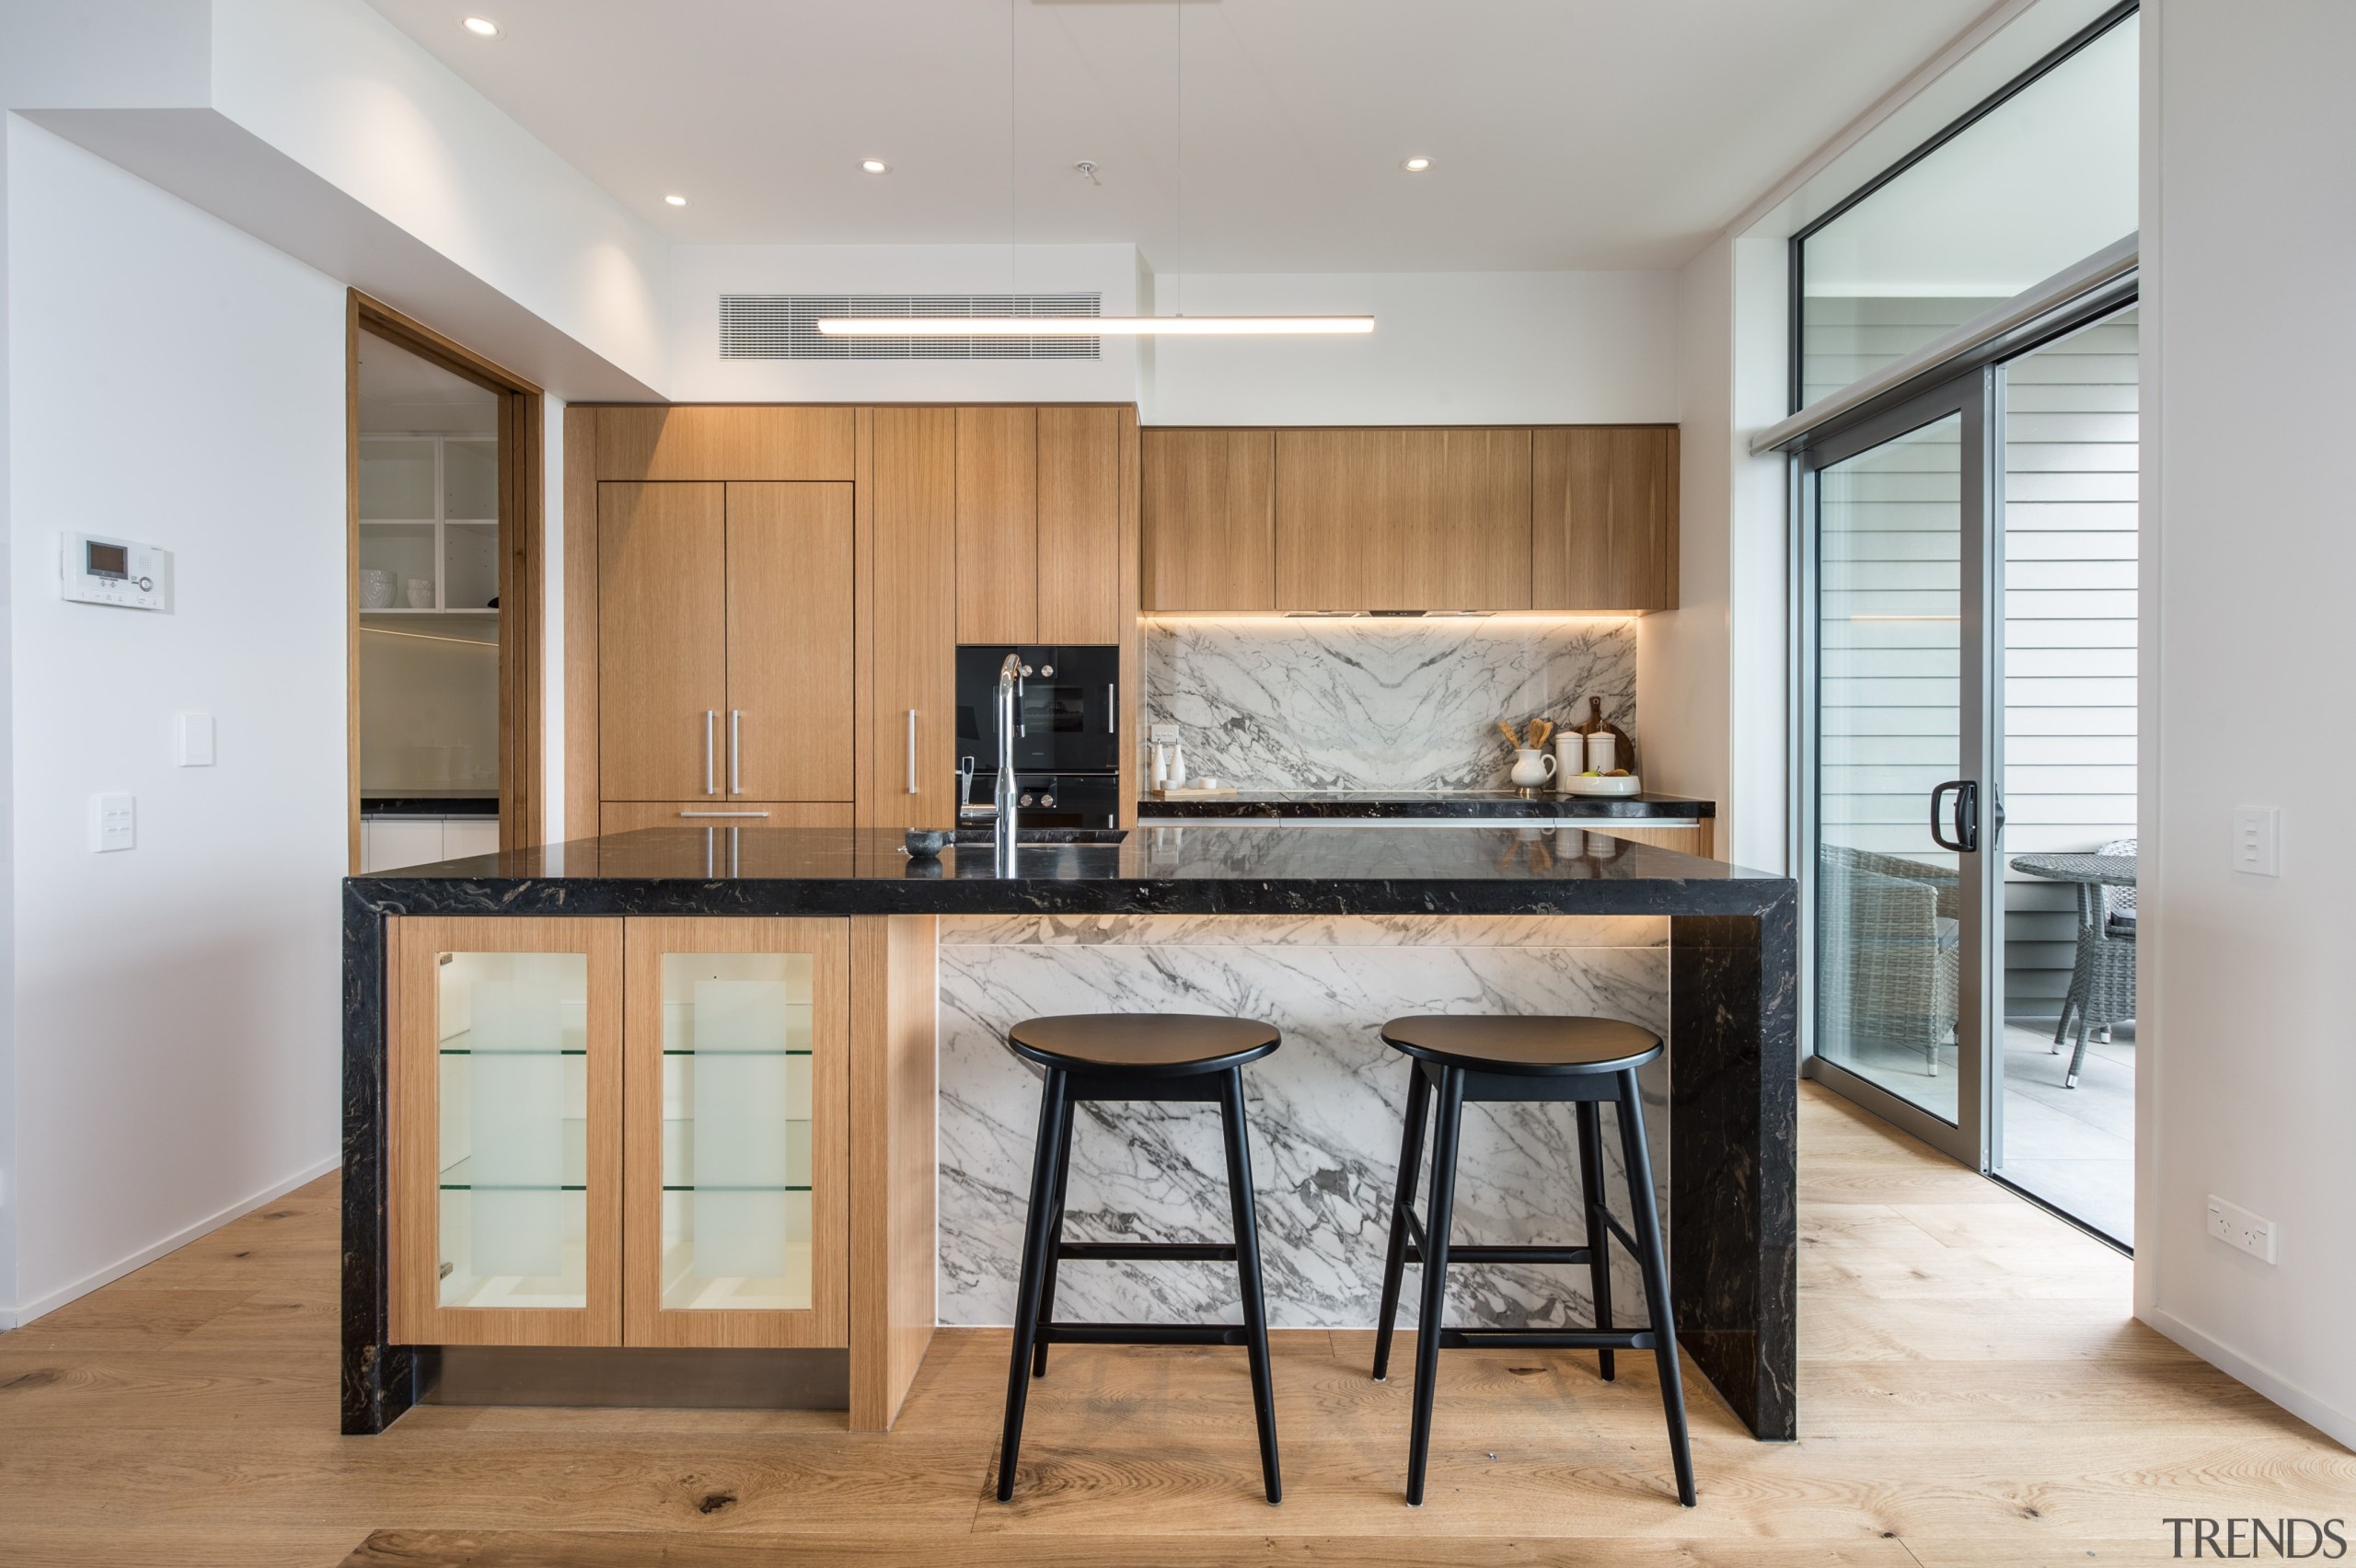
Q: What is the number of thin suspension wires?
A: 2